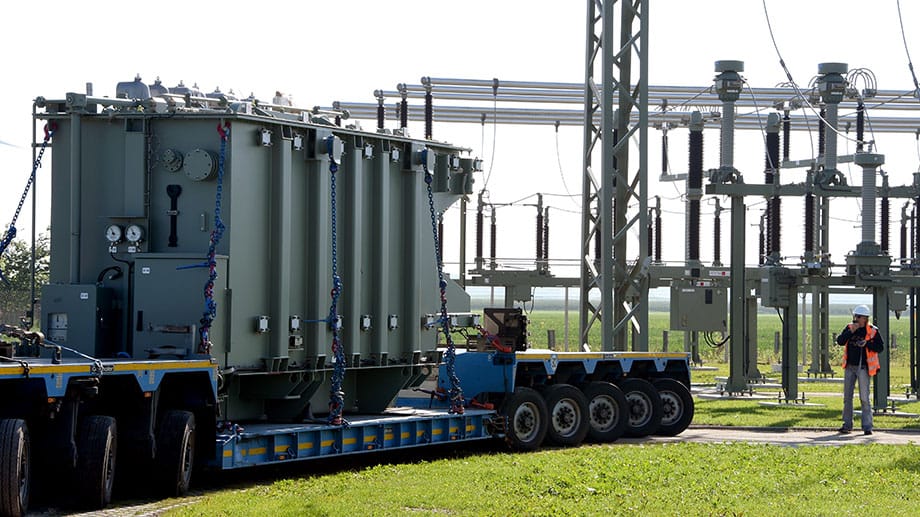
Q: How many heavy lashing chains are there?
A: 4